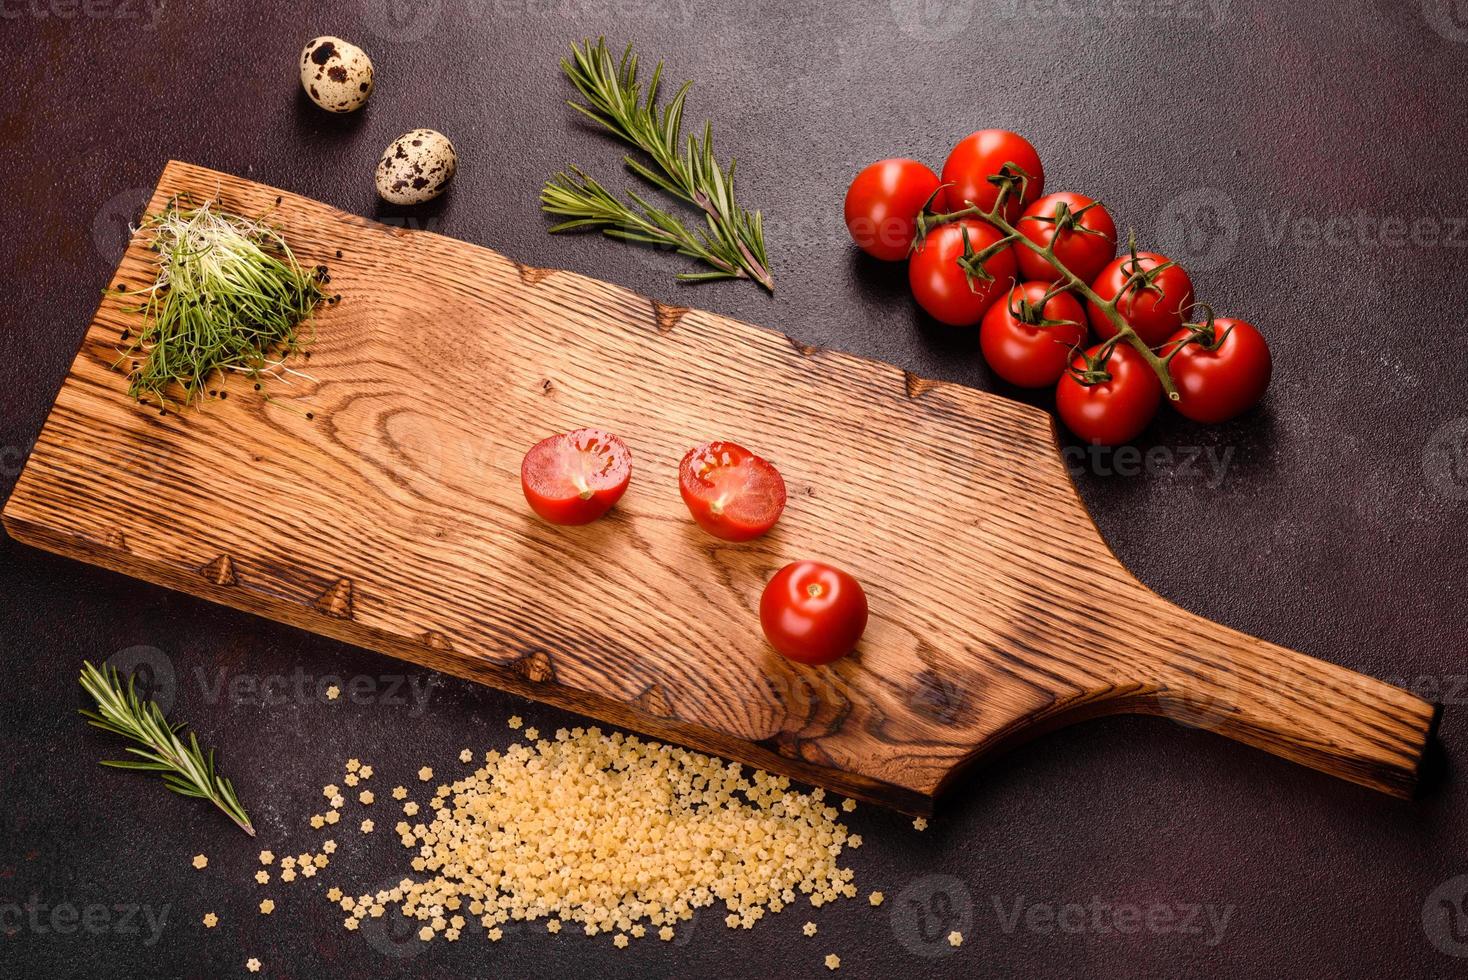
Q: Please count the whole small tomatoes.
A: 9